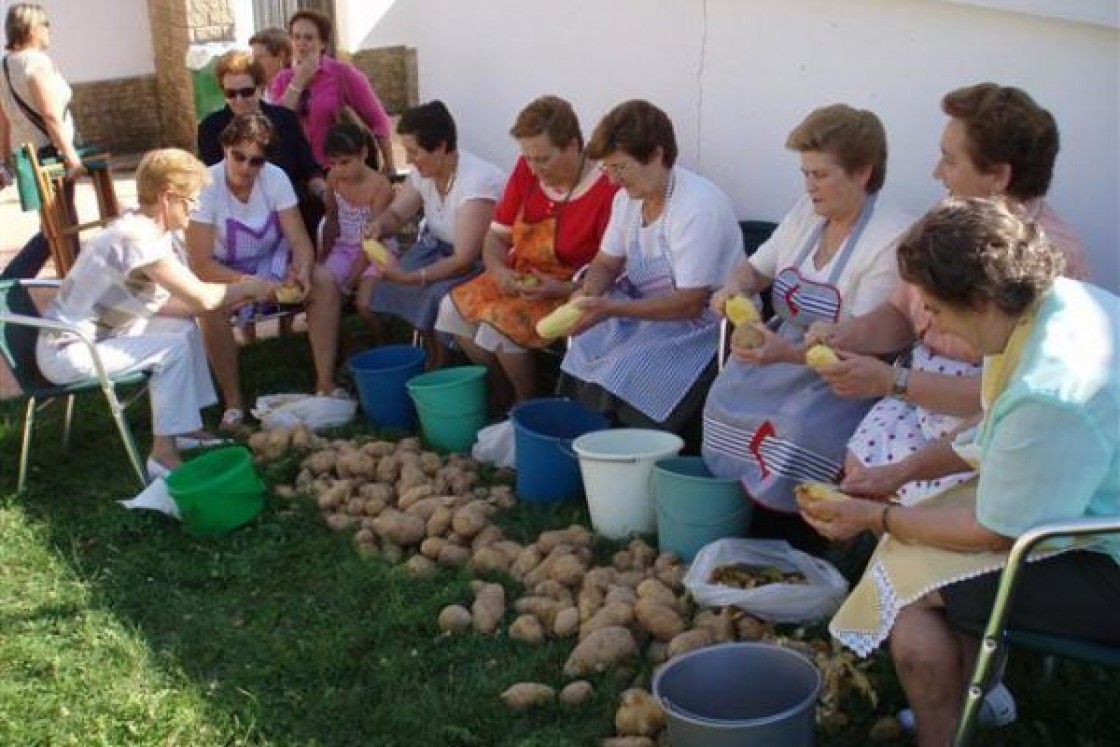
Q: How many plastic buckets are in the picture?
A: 7